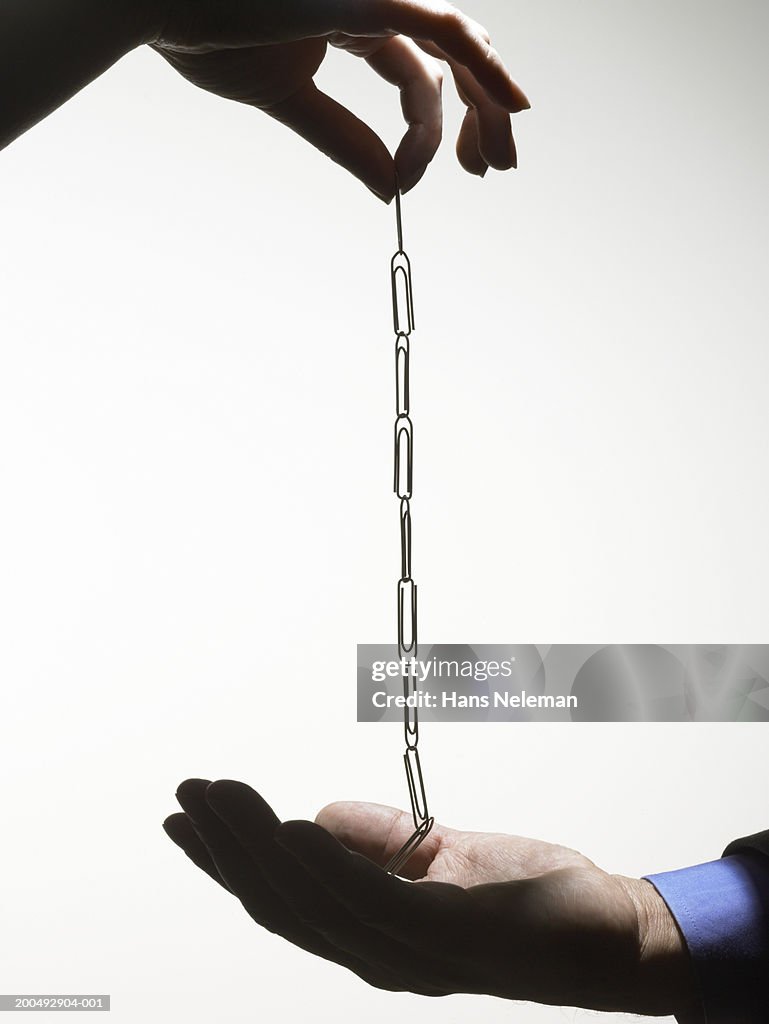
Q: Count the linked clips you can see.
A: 9